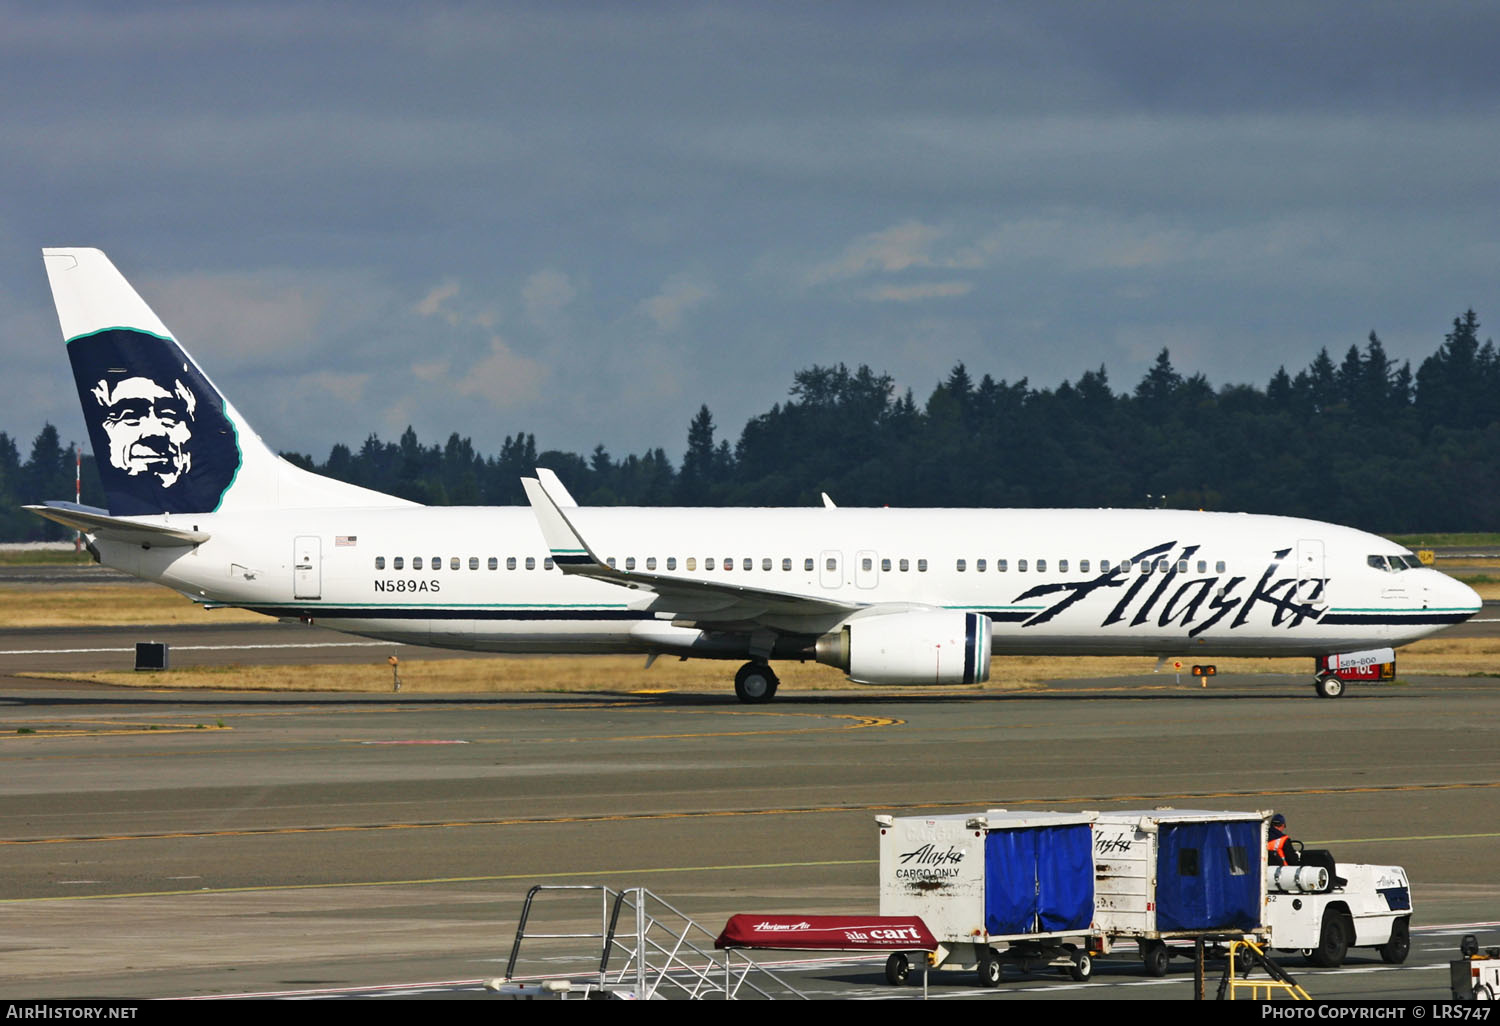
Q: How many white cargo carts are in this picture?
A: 2